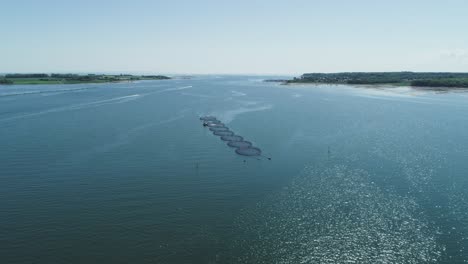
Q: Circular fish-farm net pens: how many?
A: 8